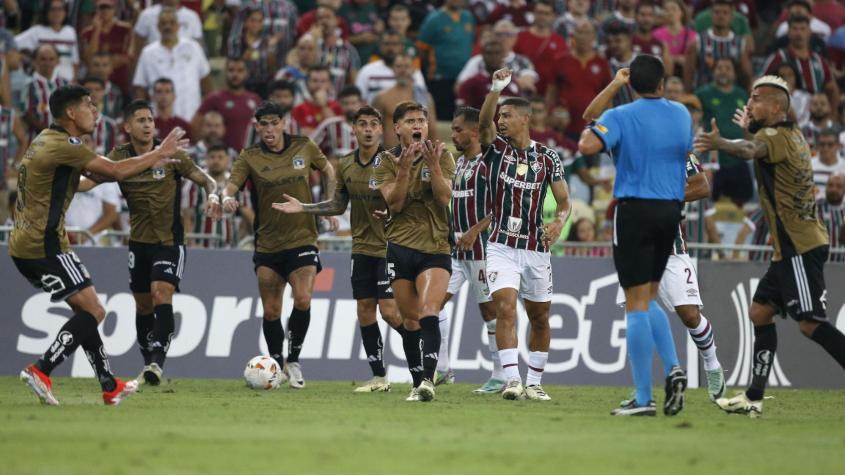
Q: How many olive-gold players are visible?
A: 6